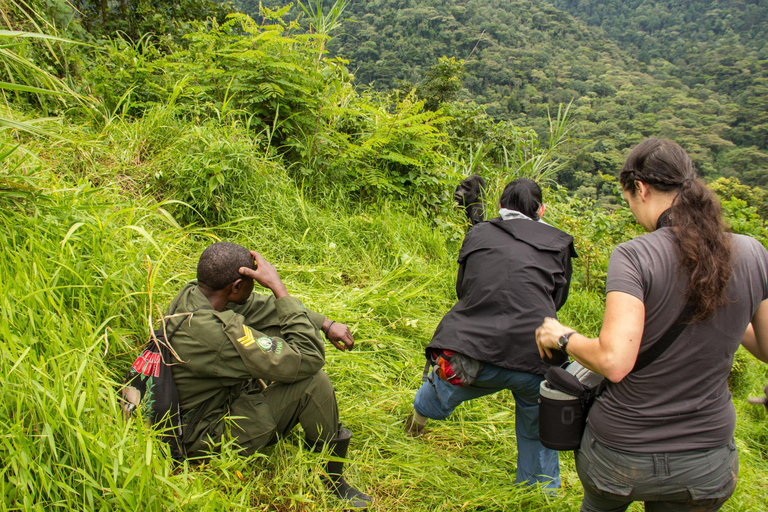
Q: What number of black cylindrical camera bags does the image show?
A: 1